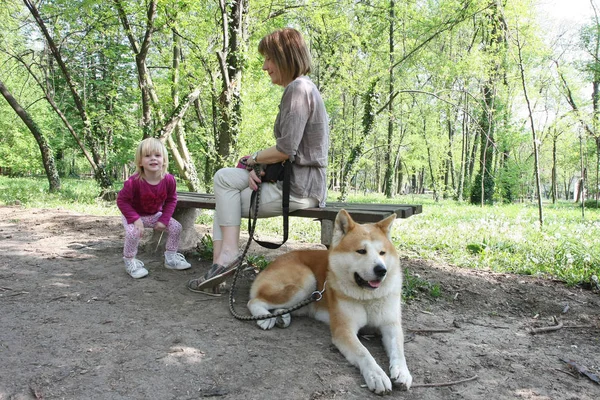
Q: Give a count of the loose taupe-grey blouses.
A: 1